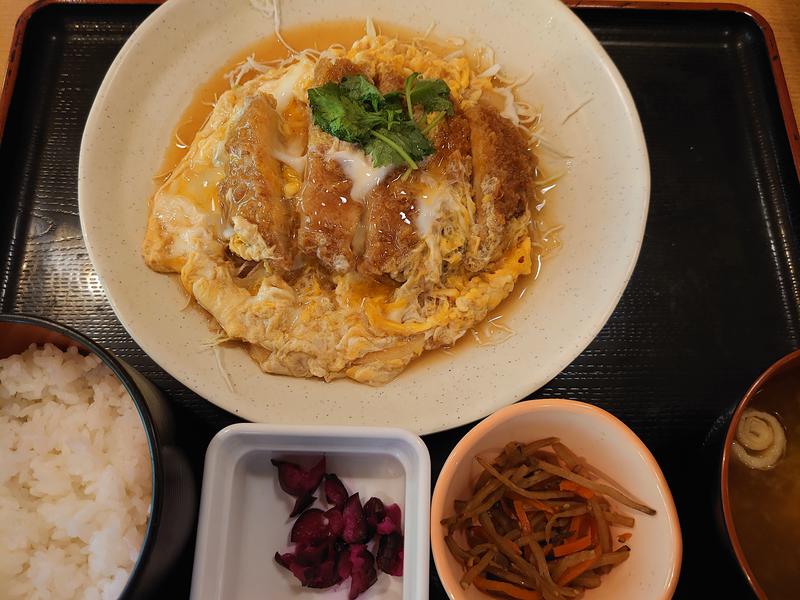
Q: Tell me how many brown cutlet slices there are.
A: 5